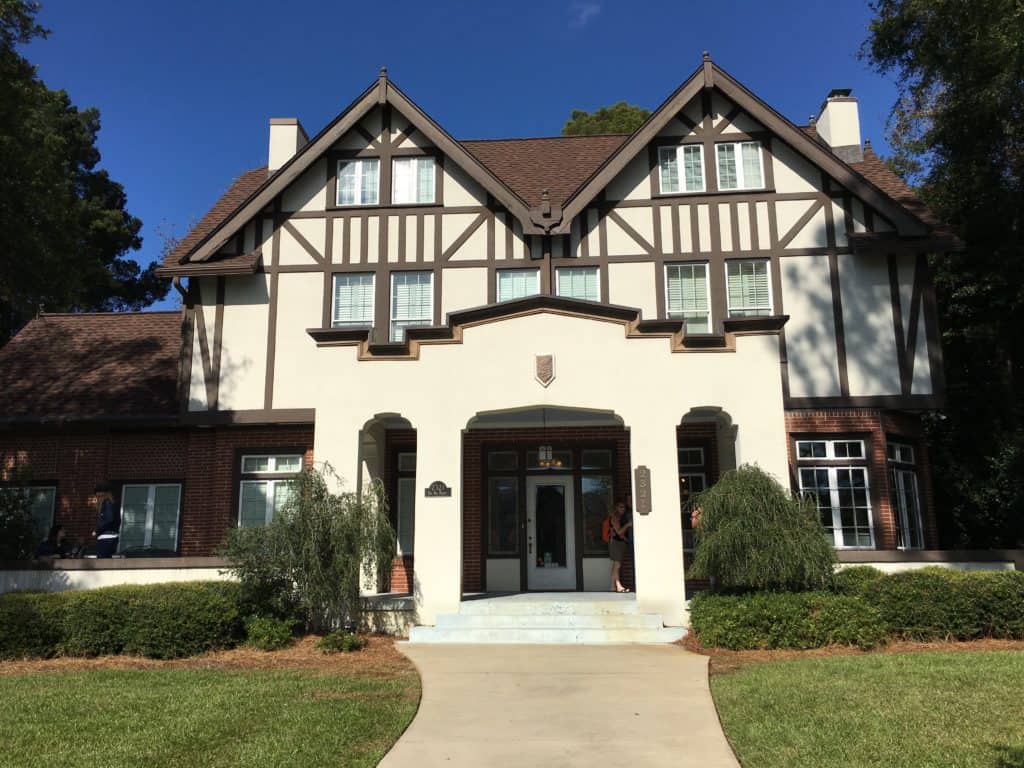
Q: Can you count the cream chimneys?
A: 2